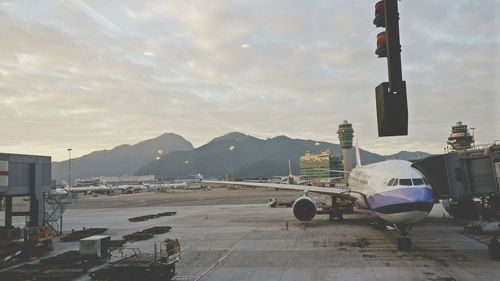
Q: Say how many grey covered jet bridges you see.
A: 2